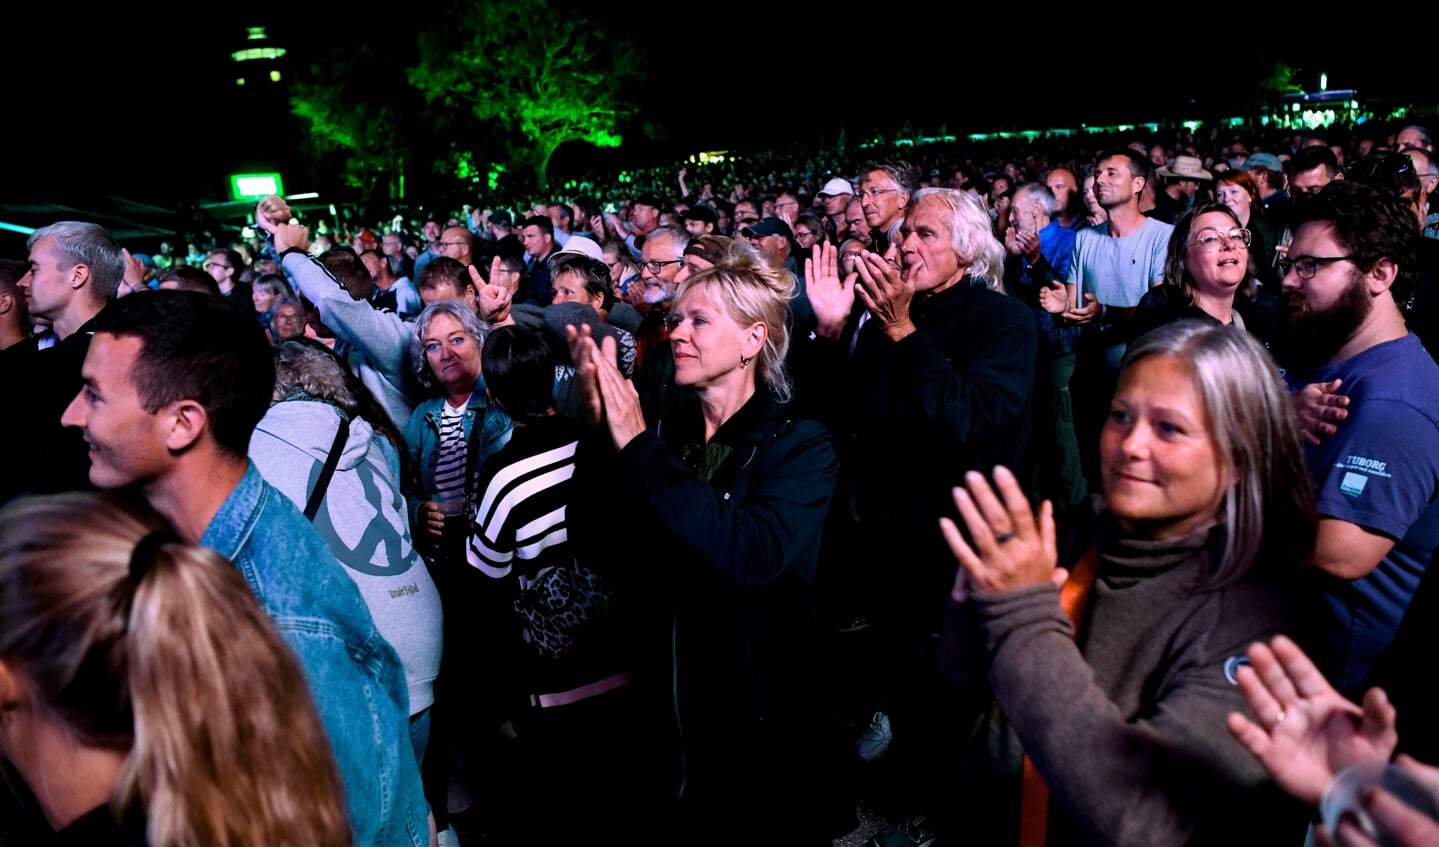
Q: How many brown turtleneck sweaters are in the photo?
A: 1